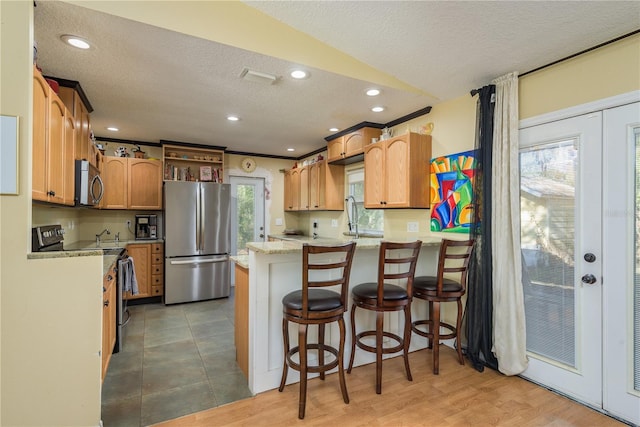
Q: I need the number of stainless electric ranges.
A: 1